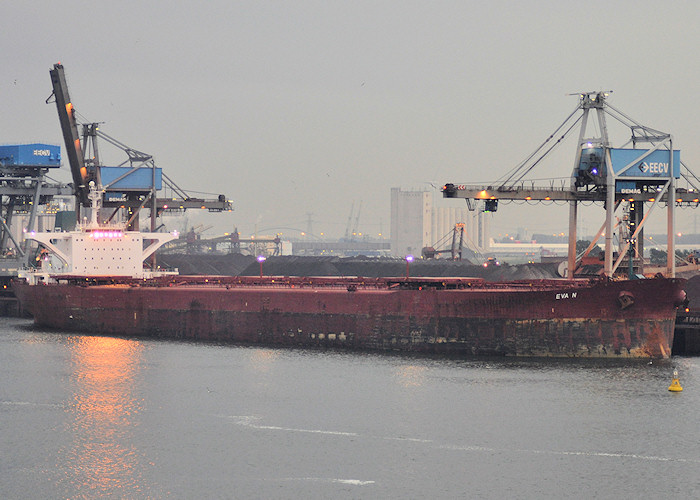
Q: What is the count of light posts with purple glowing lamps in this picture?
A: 2